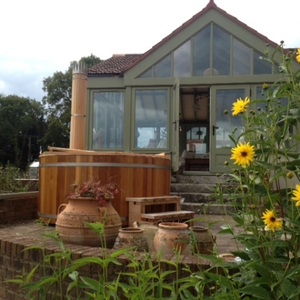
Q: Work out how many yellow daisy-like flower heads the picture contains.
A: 5